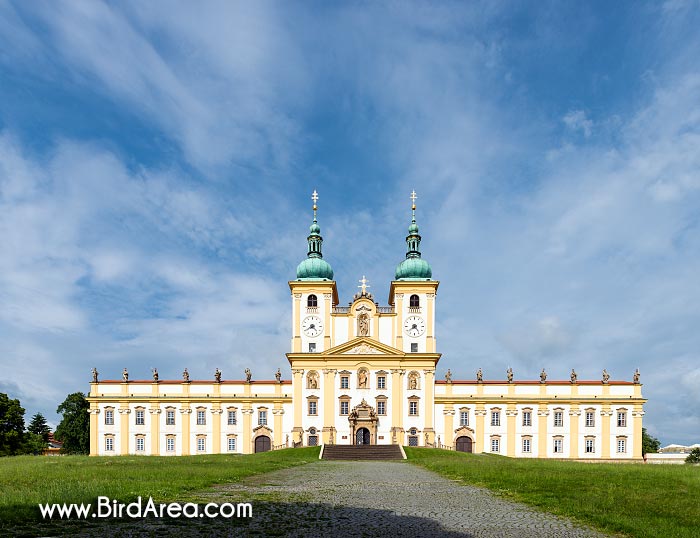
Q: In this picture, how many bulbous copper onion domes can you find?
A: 2